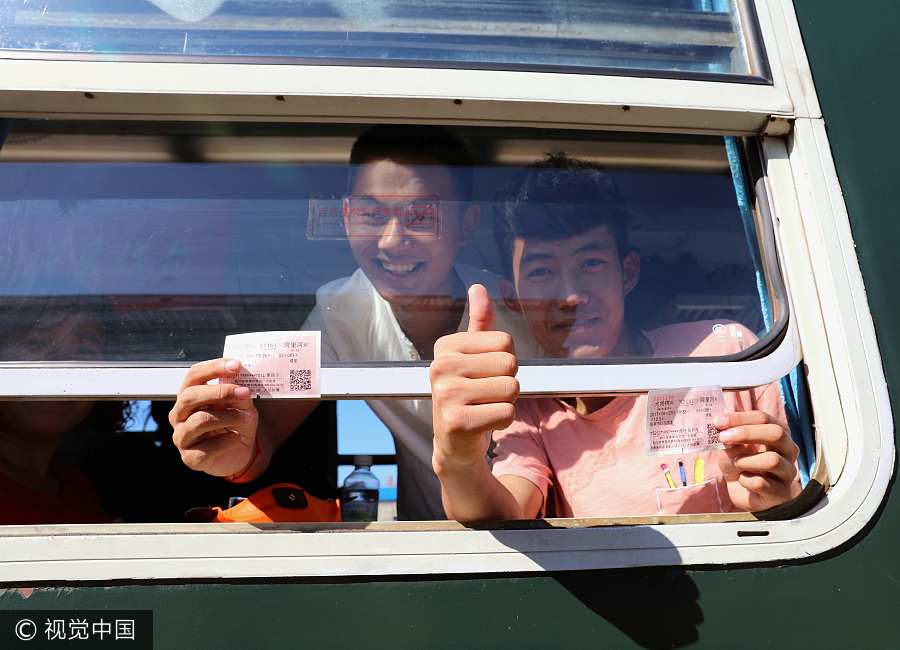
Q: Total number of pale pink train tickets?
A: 2